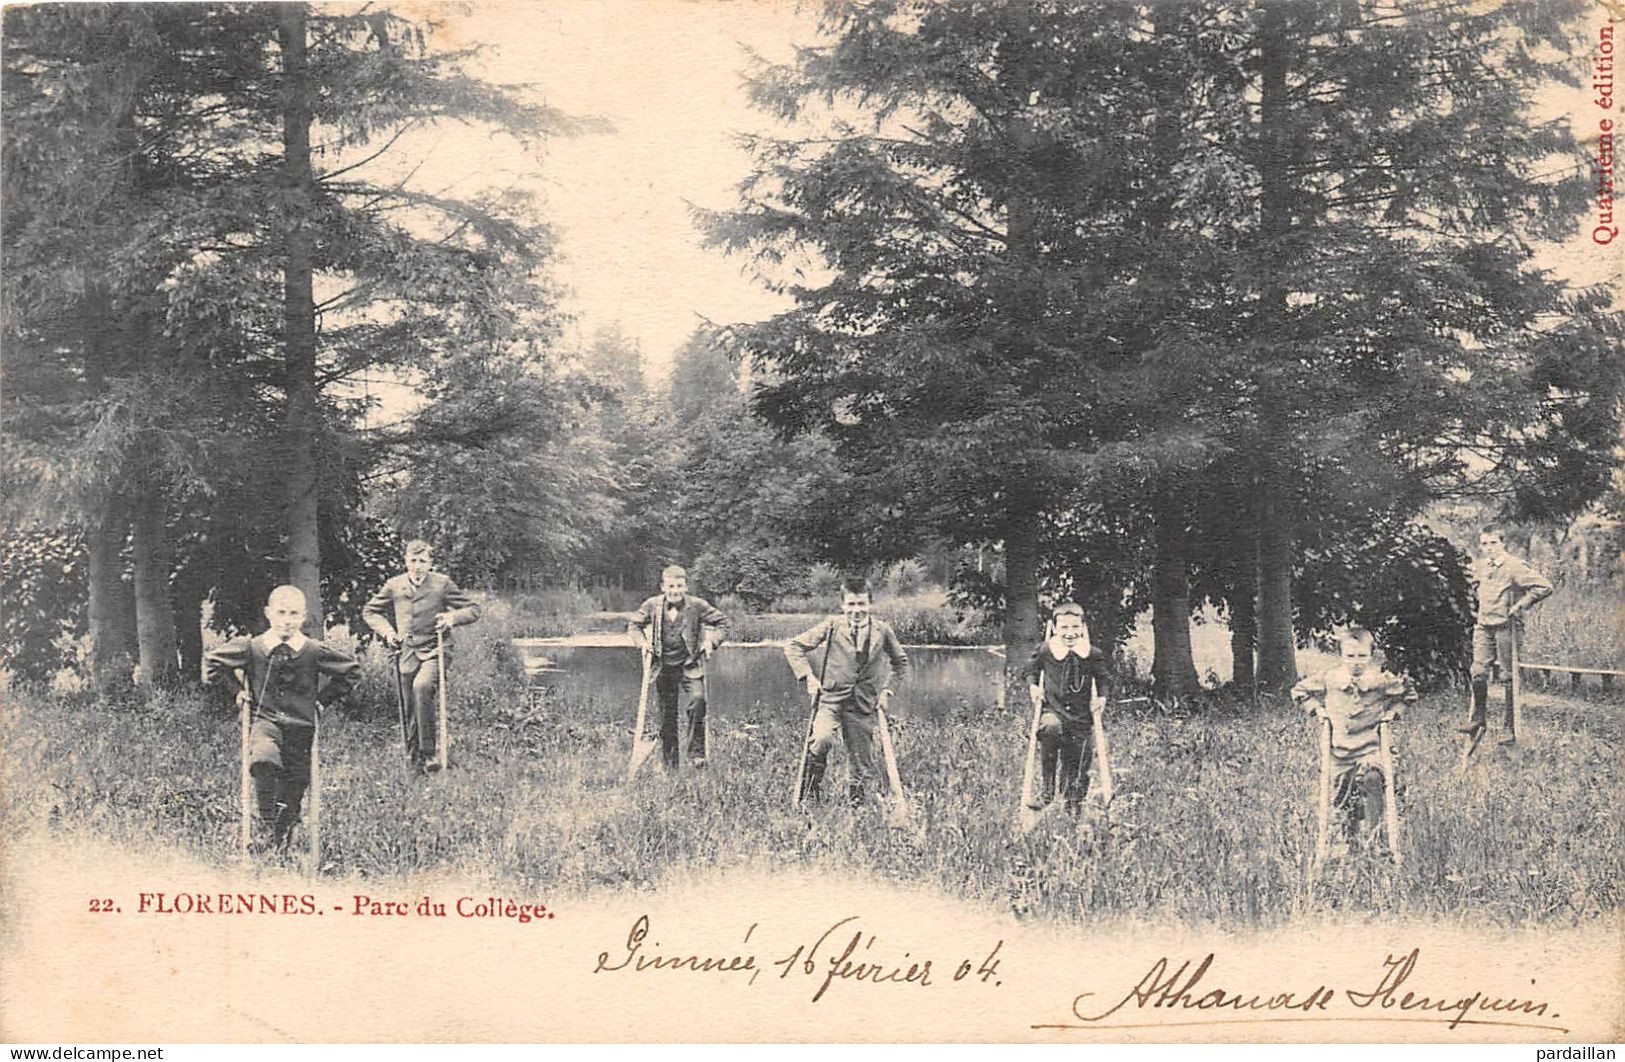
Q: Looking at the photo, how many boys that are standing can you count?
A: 7